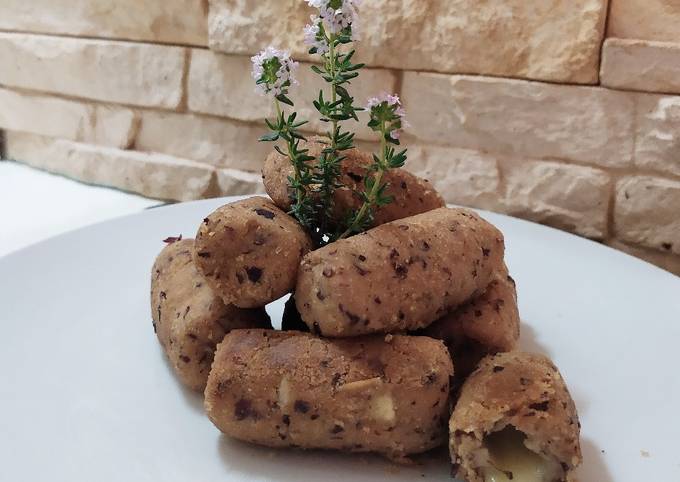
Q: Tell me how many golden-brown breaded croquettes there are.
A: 7